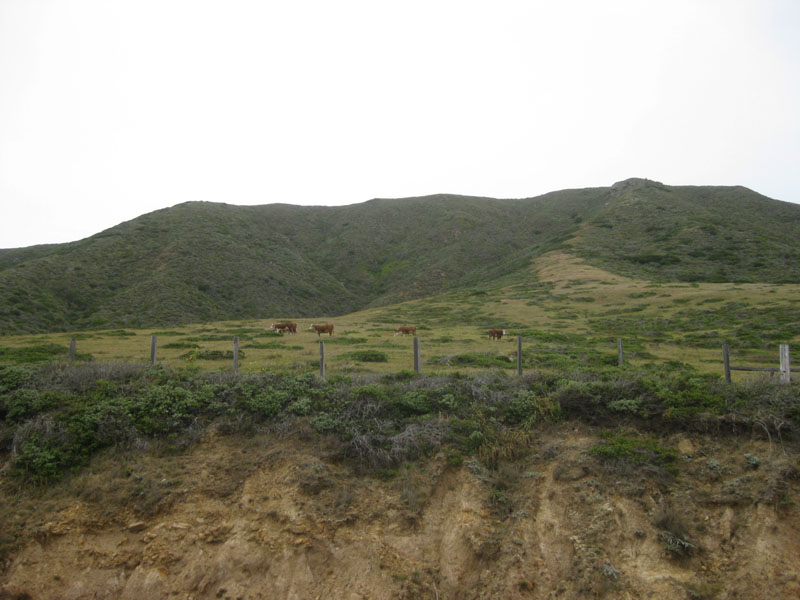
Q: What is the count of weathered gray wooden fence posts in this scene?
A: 9